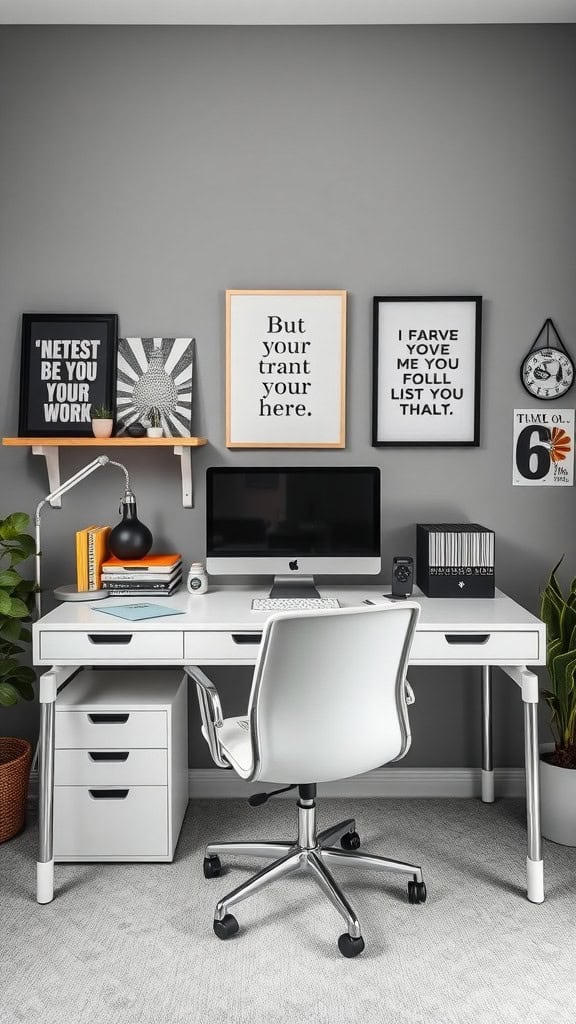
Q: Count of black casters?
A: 5